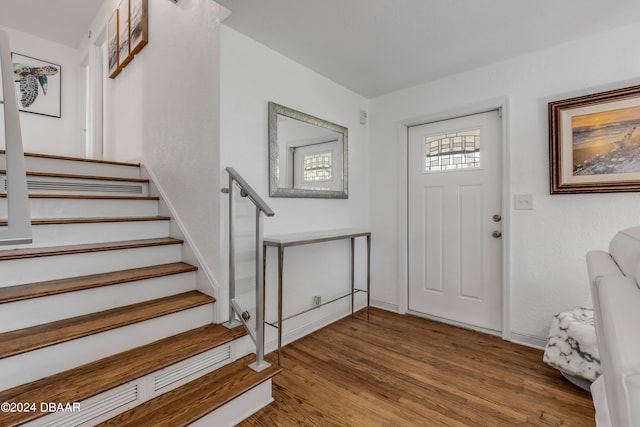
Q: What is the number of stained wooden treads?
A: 9